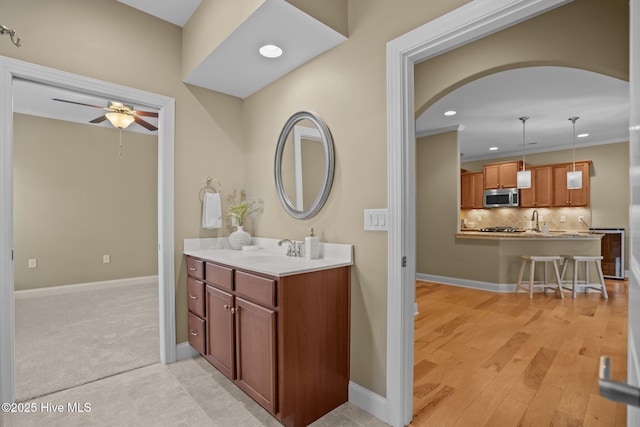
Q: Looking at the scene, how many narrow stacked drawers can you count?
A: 3